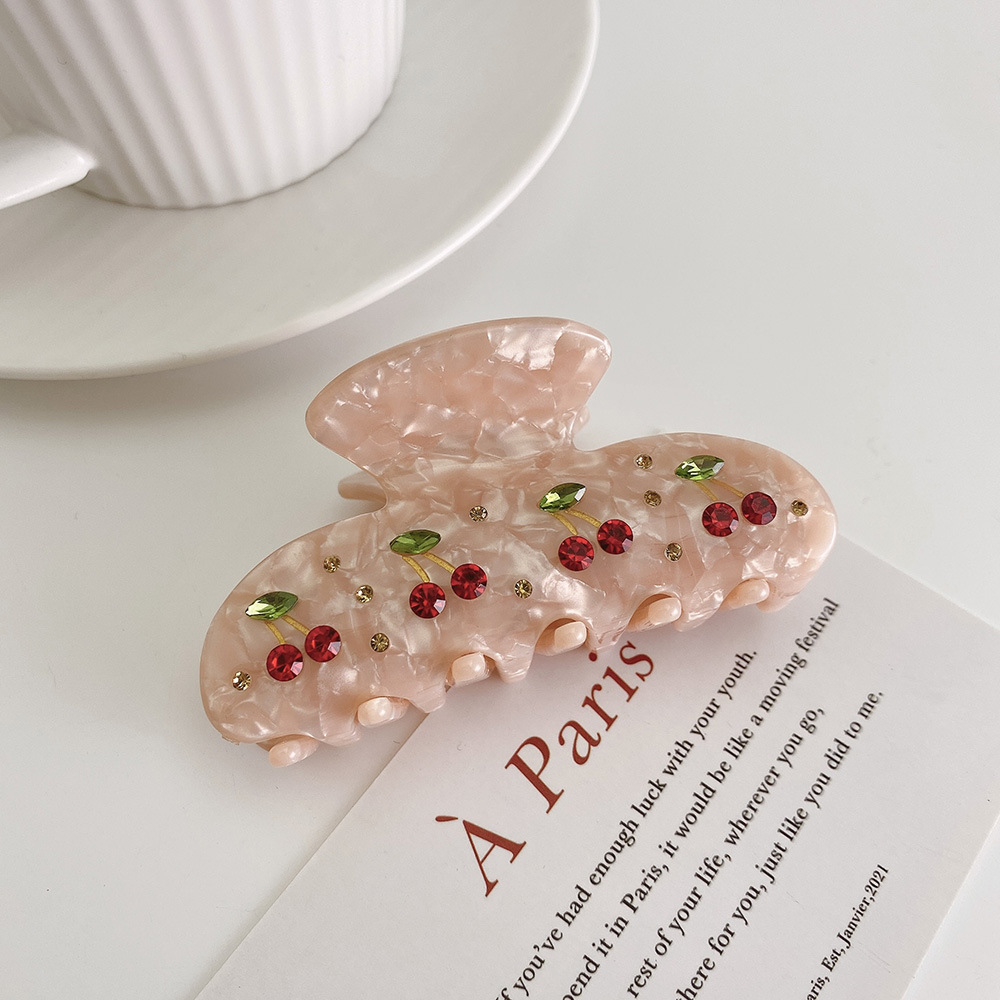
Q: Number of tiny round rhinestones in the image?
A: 10